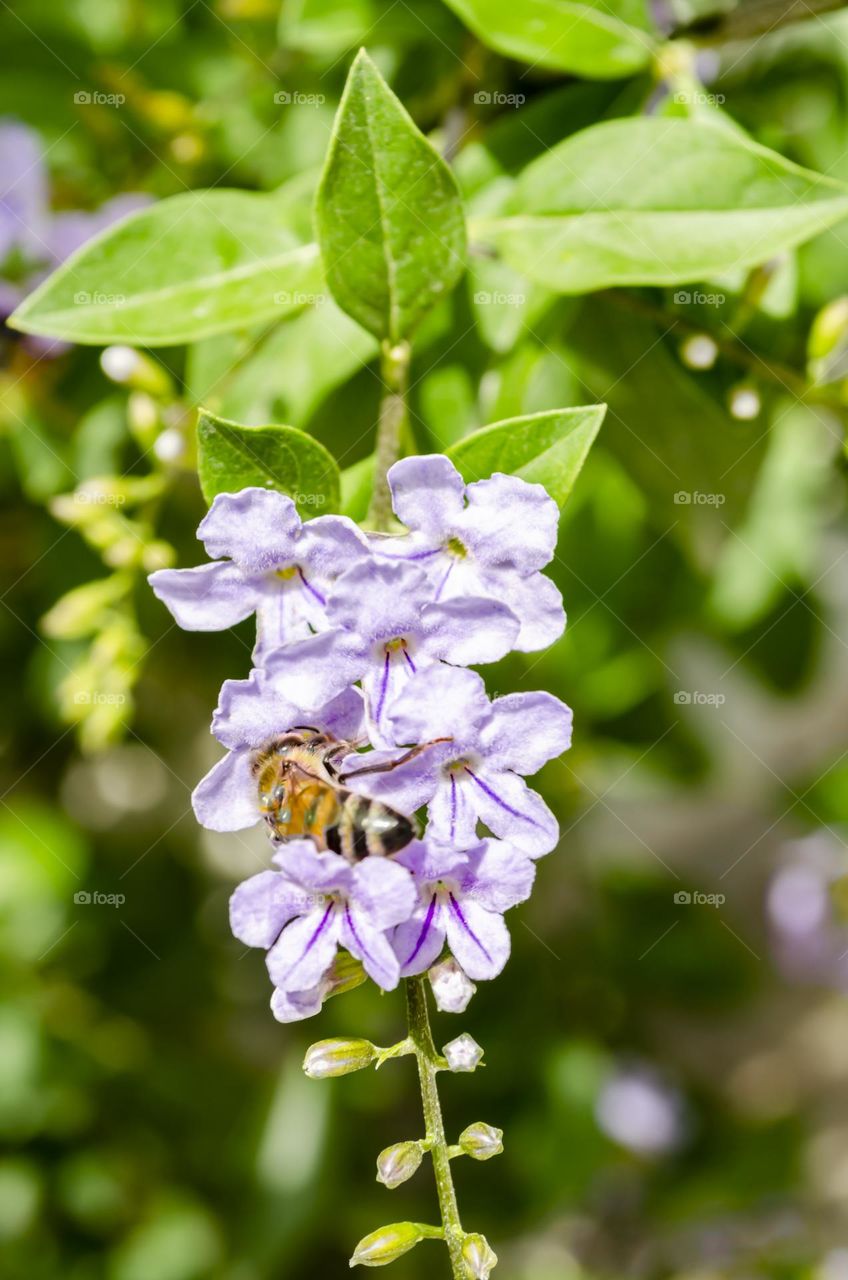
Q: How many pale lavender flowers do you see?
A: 7